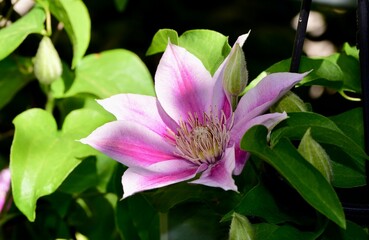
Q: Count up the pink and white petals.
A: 8